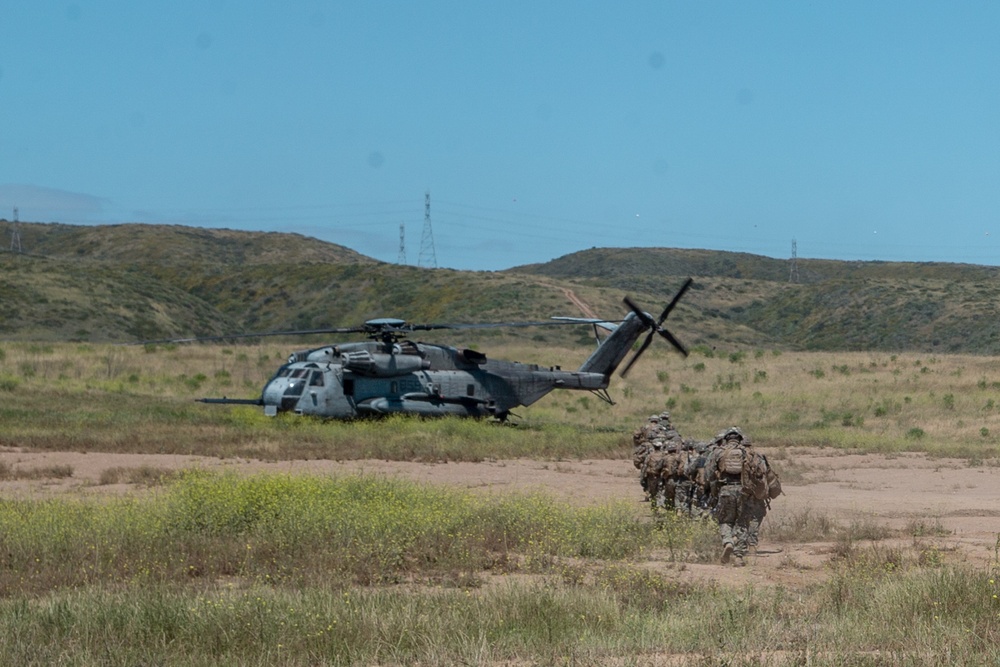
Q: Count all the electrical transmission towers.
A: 4